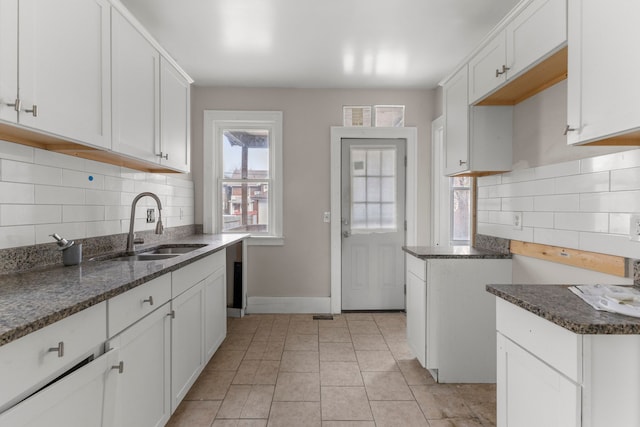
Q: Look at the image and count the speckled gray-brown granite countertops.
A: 3